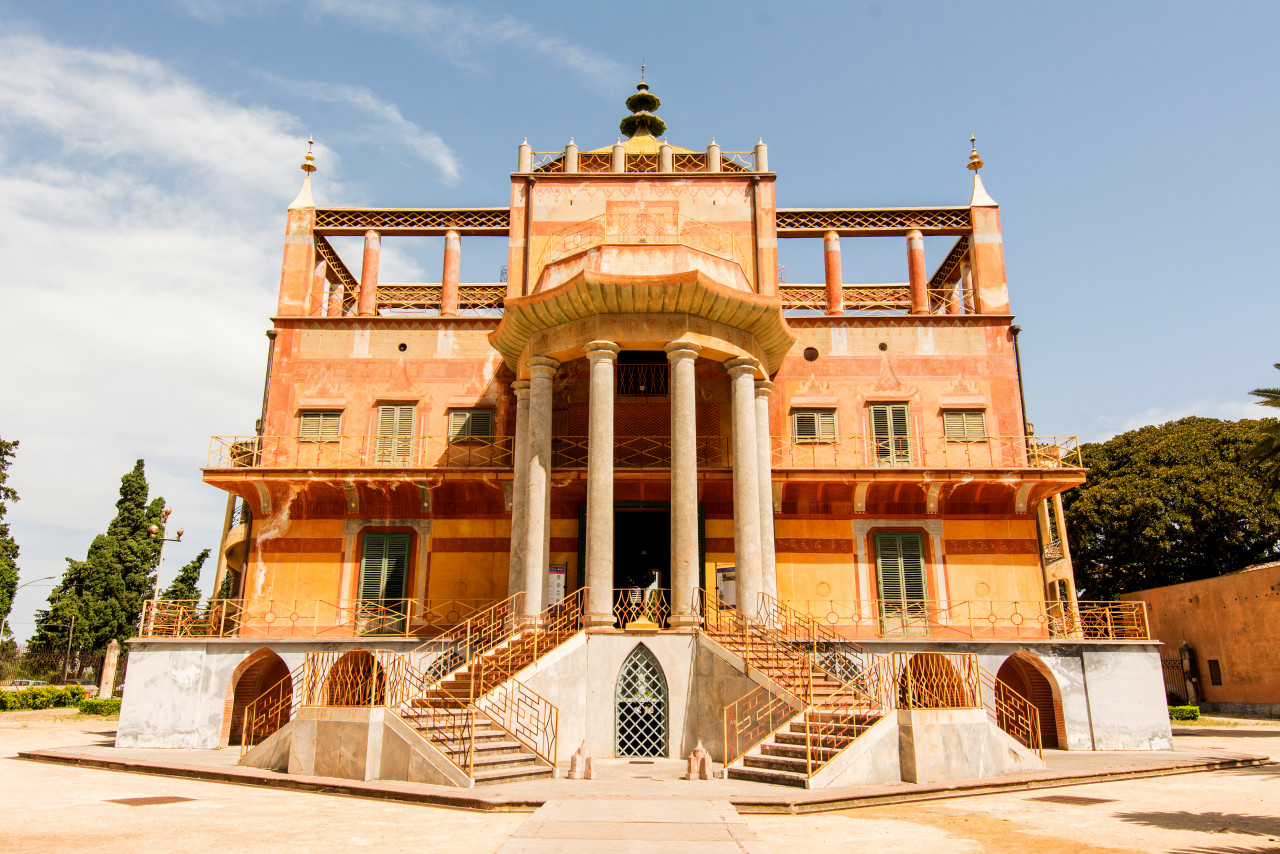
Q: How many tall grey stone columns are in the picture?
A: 6